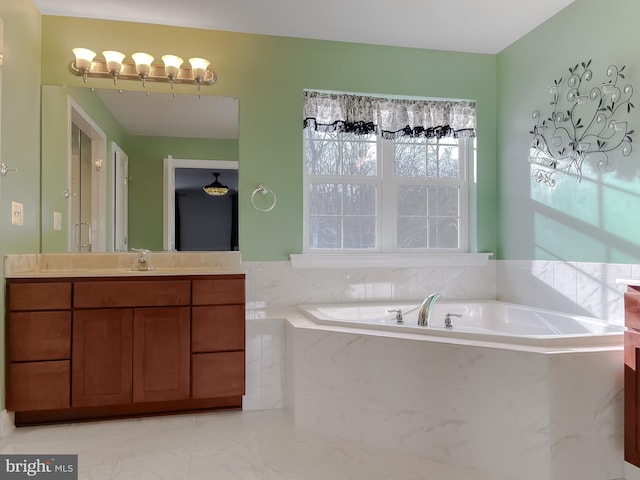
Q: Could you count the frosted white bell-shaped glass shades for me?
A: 5